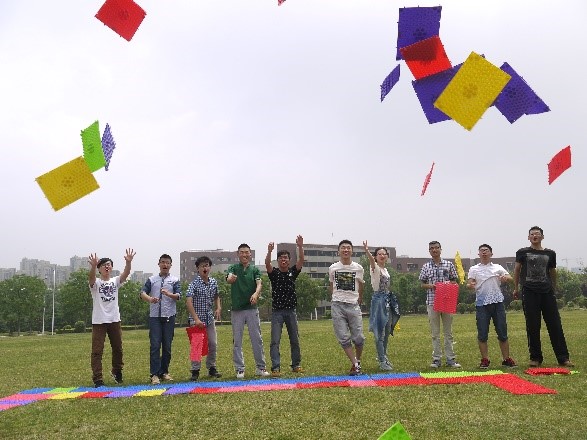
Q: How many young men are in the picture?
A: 9